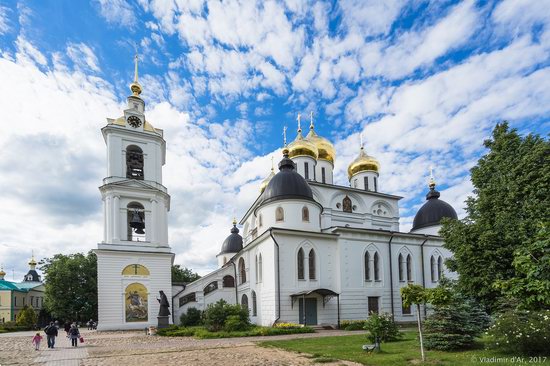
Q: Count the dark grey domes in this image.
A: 3